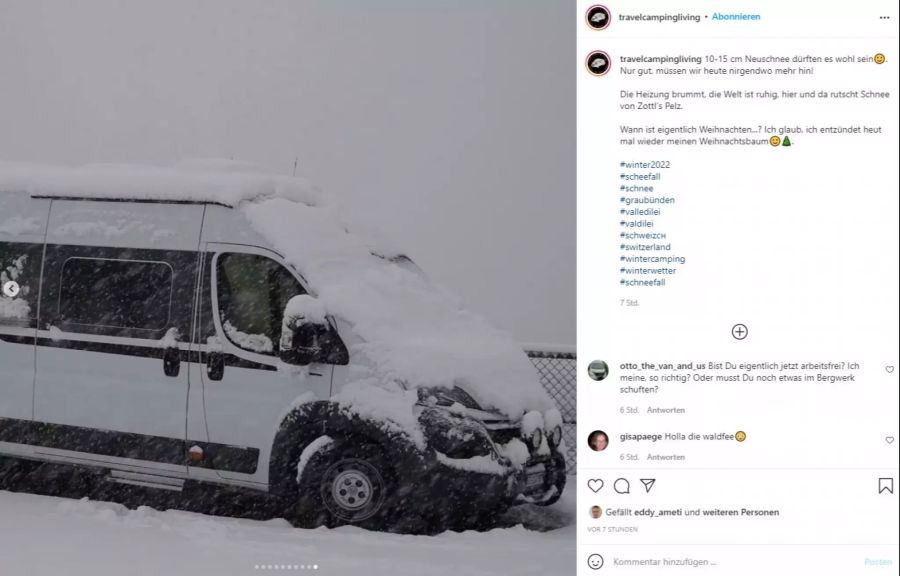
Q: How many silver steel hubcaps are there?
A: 1